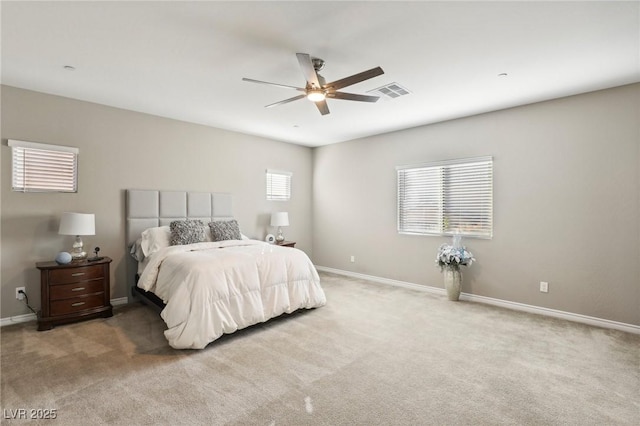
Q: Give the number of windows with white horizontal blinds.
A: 3